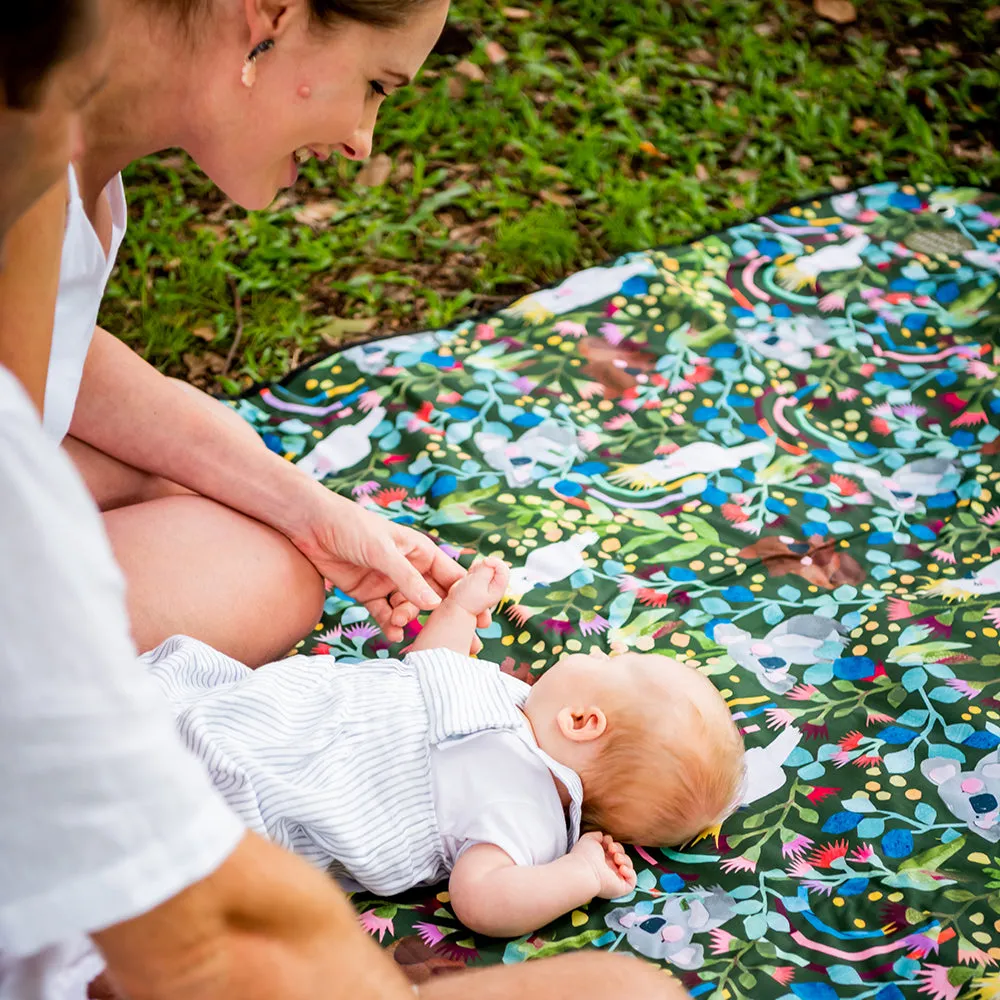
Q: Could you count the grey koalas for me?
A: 7